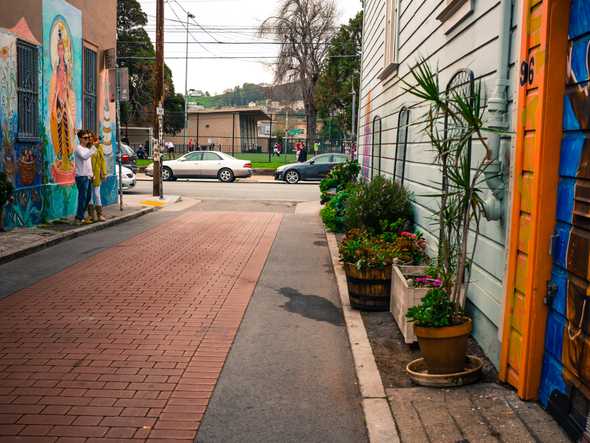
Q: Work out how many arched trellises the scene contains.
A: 3